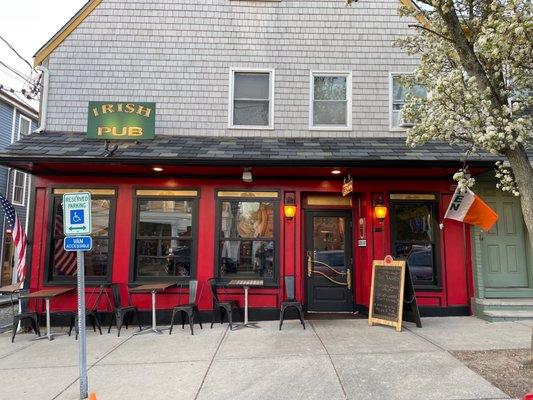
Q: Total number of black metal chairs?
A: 6